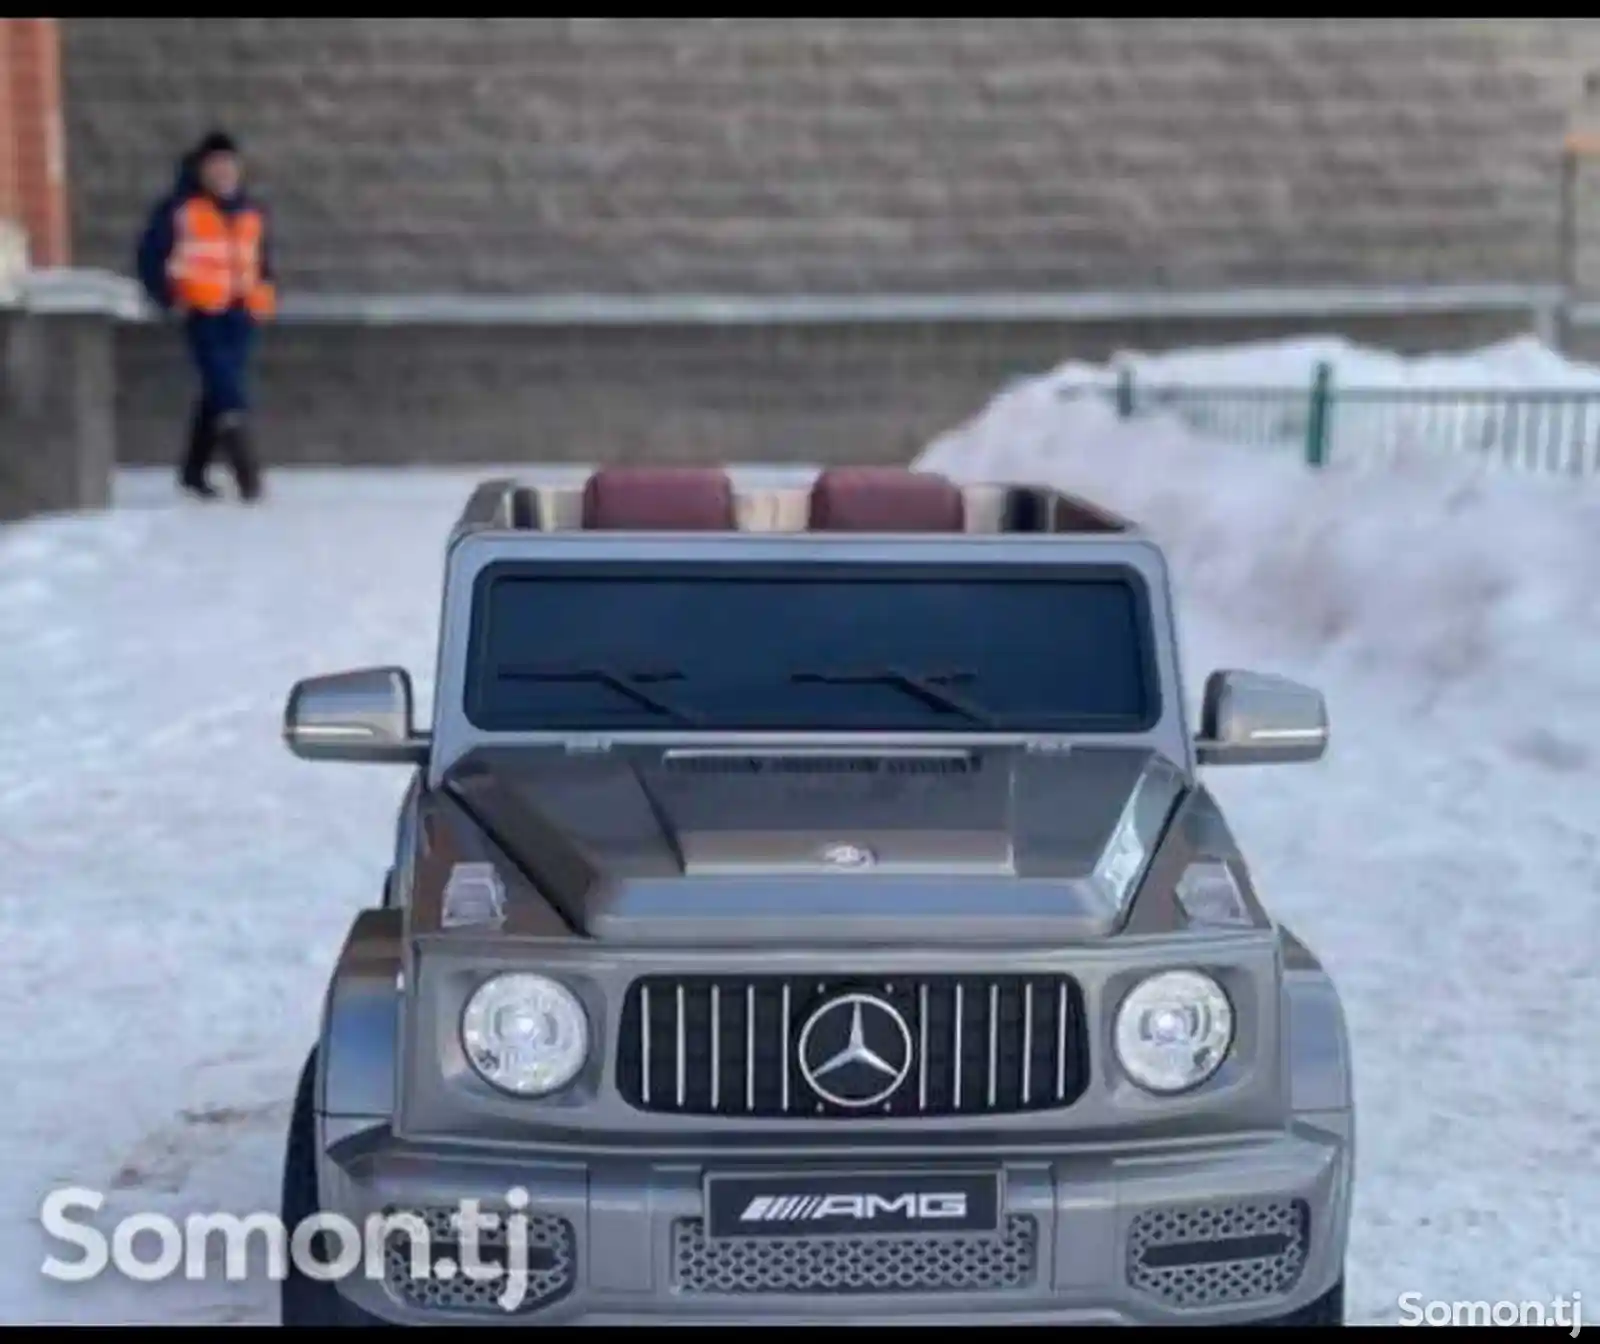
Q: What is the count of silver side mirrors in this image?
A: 2